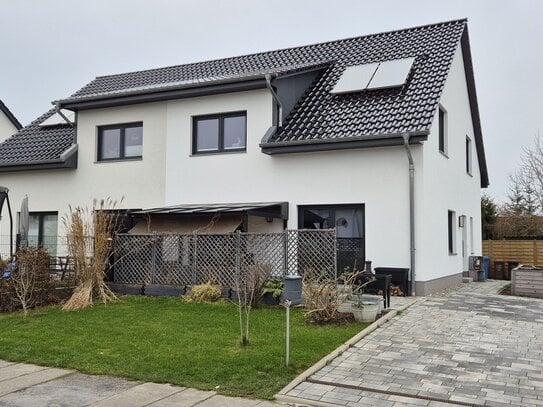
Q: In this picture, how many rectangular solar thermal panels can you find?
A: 2